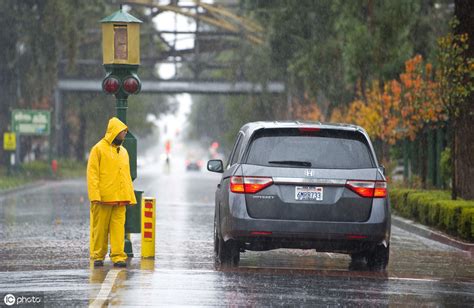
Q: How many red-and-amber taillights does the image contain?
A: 2